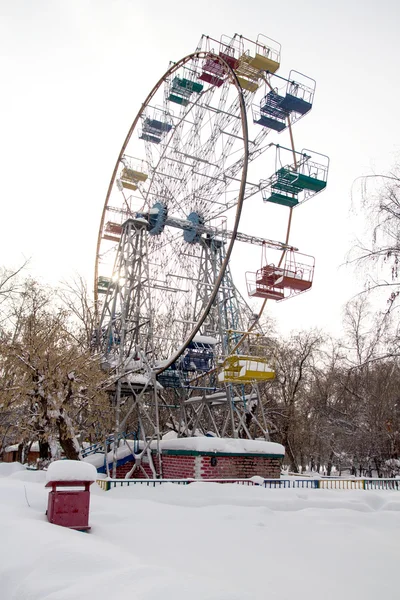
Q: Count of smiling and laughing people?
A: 0